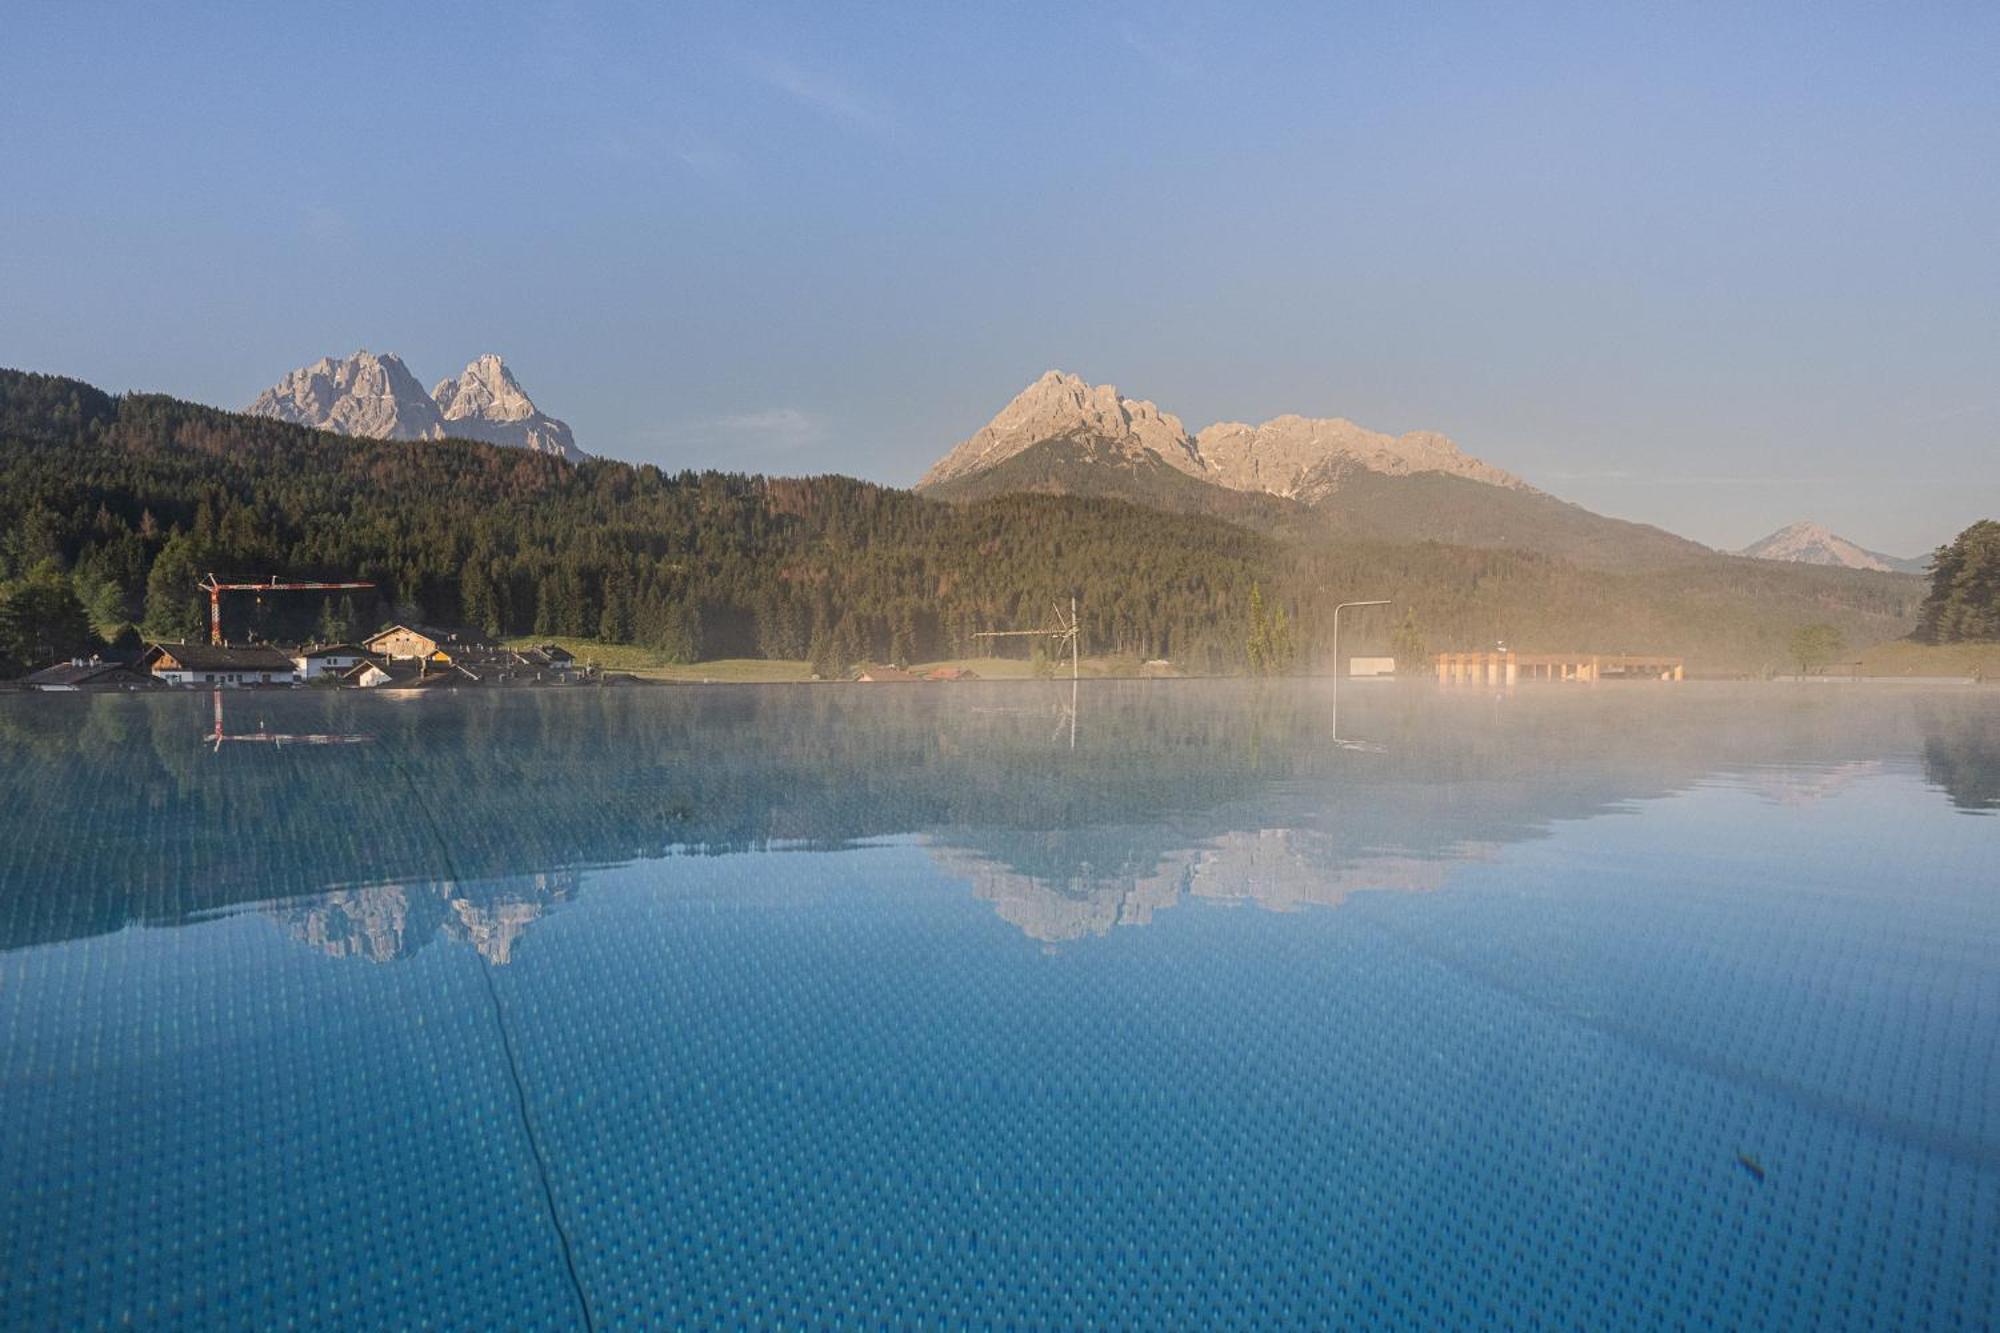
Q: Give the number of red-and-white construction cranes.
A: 1